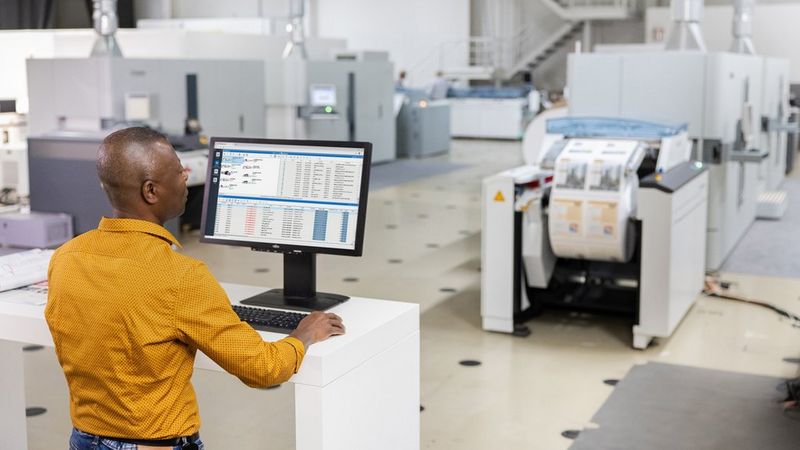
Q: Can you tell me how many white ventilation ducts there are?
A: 4